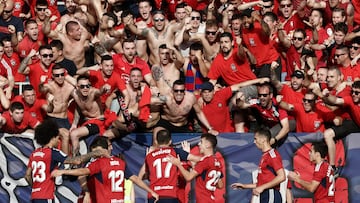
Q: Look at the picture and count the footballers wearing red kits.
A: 6